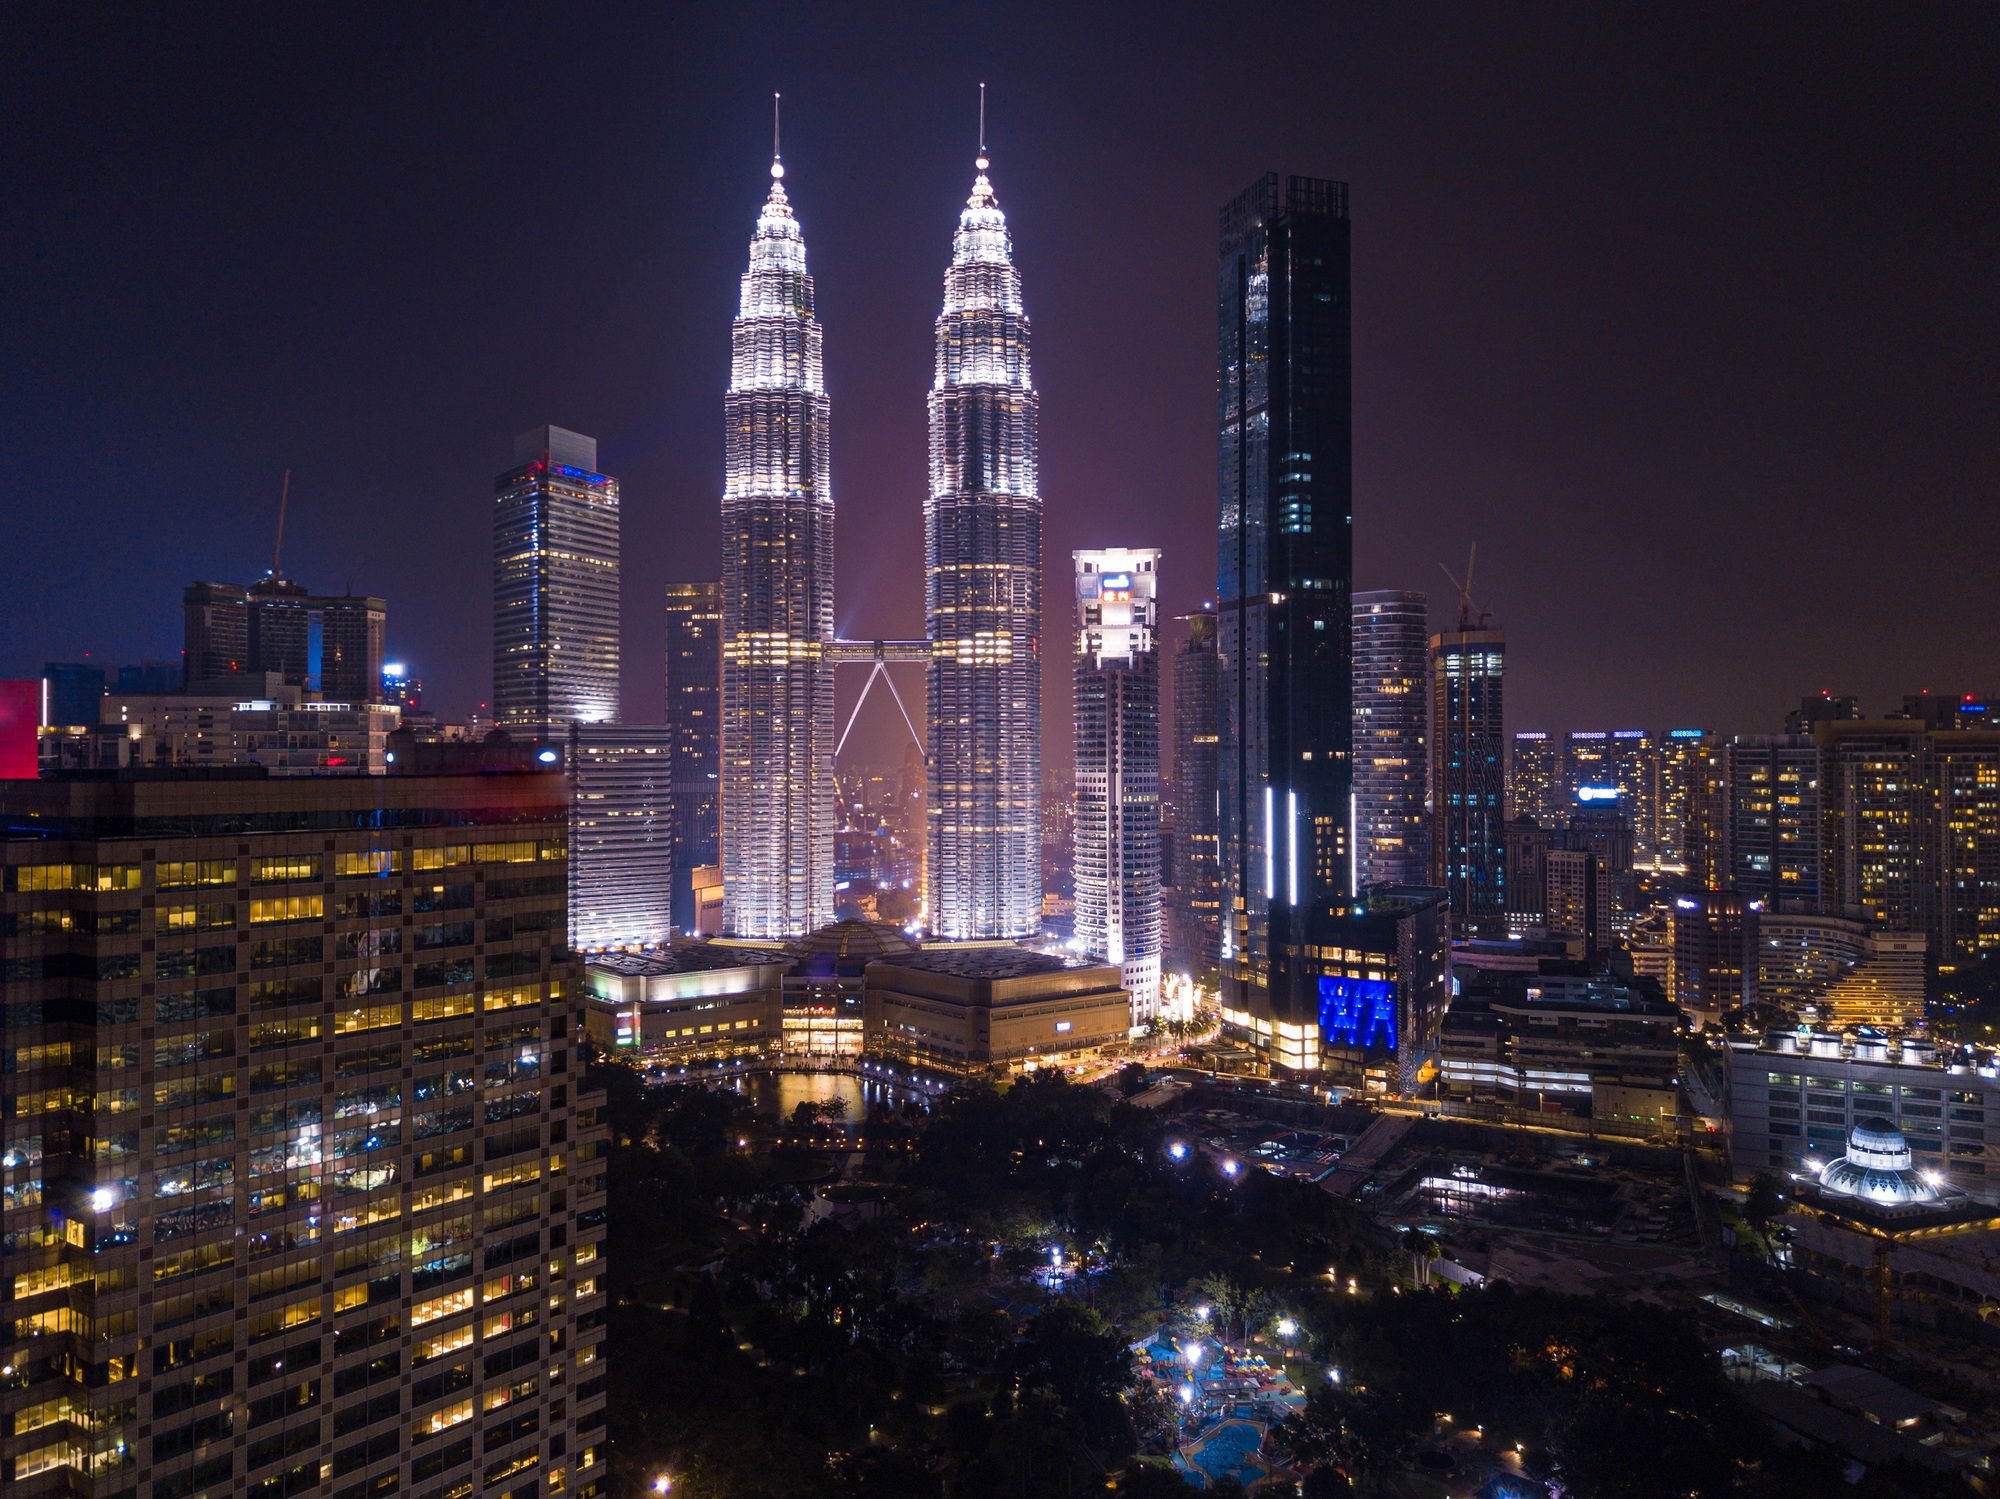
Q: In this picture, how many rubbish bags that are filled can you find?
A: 0